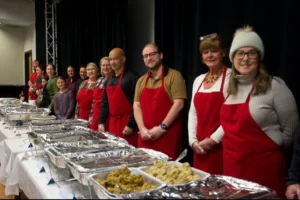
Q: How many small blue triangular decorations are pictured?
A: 4